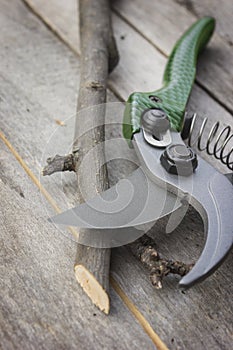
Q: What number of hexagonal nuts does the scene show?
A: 1